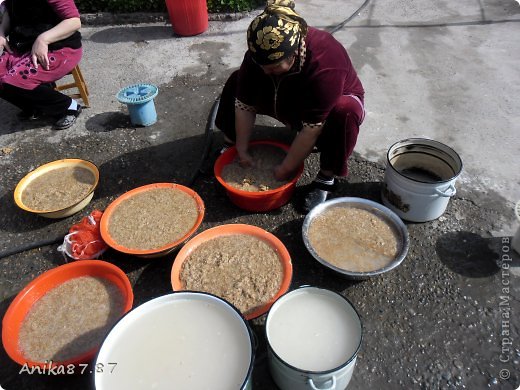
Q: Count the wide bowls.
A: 6